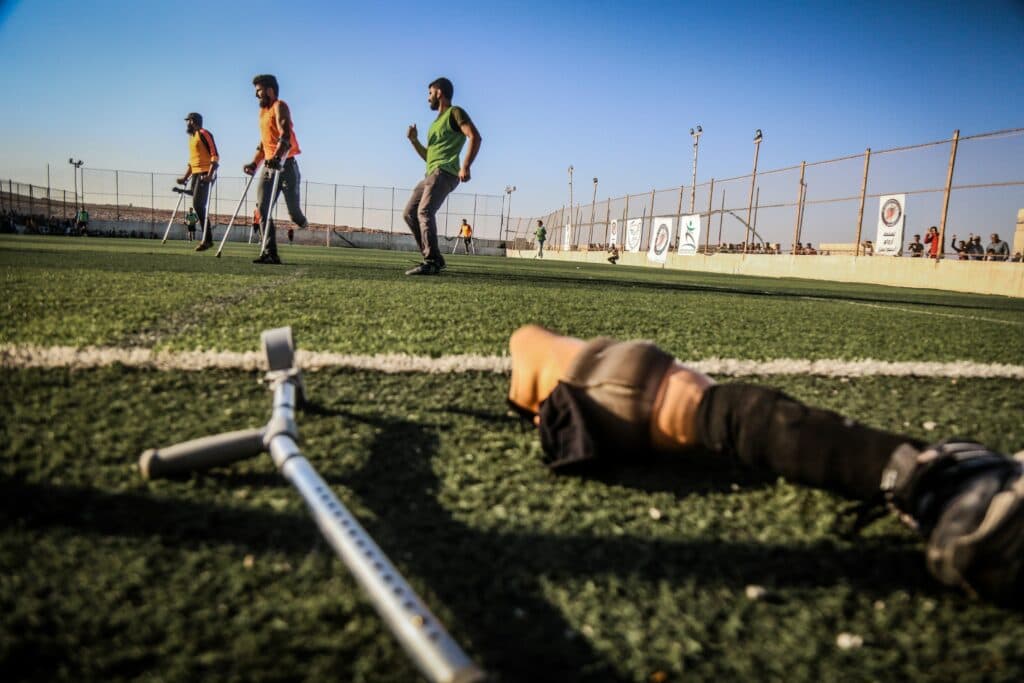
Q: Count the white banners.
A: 6